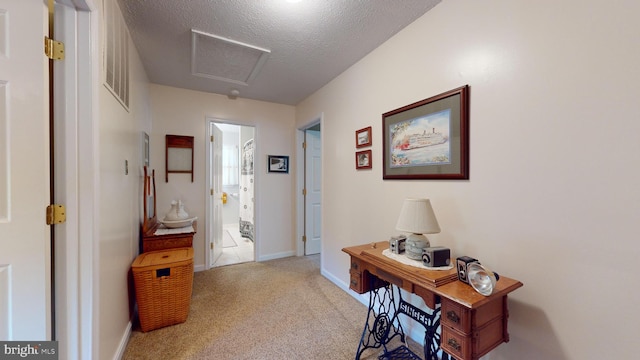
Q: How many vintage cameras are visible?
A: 3